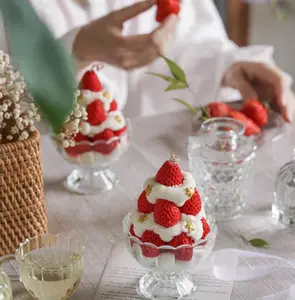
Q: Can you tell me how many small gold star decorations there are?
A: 6